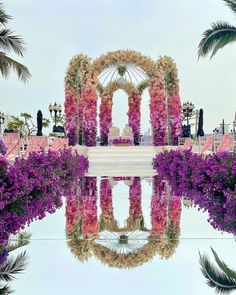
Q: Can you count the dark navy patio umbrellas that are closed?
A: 2